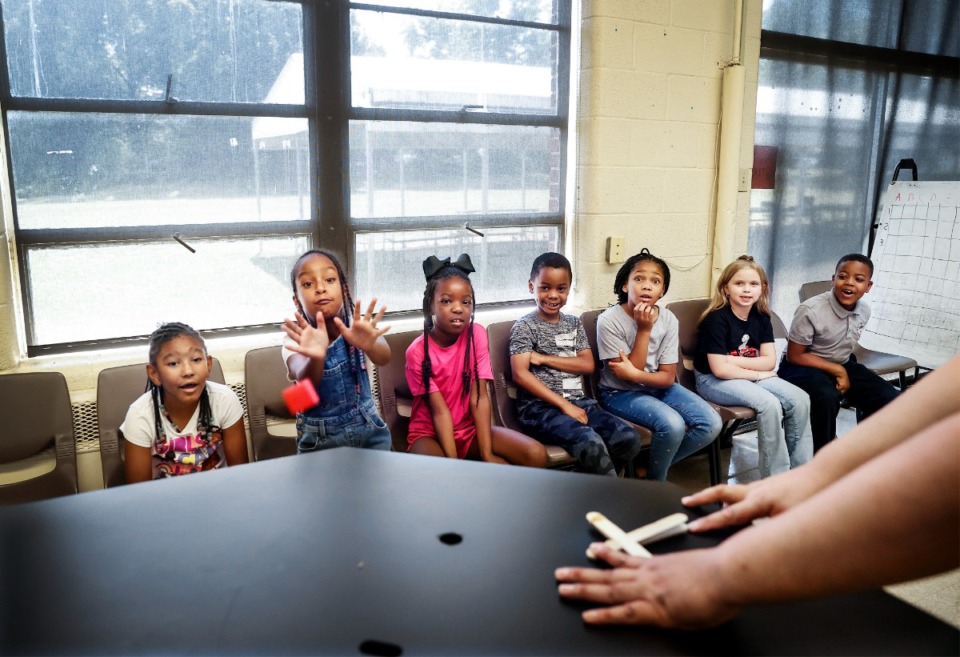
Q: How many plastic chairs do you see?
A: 9